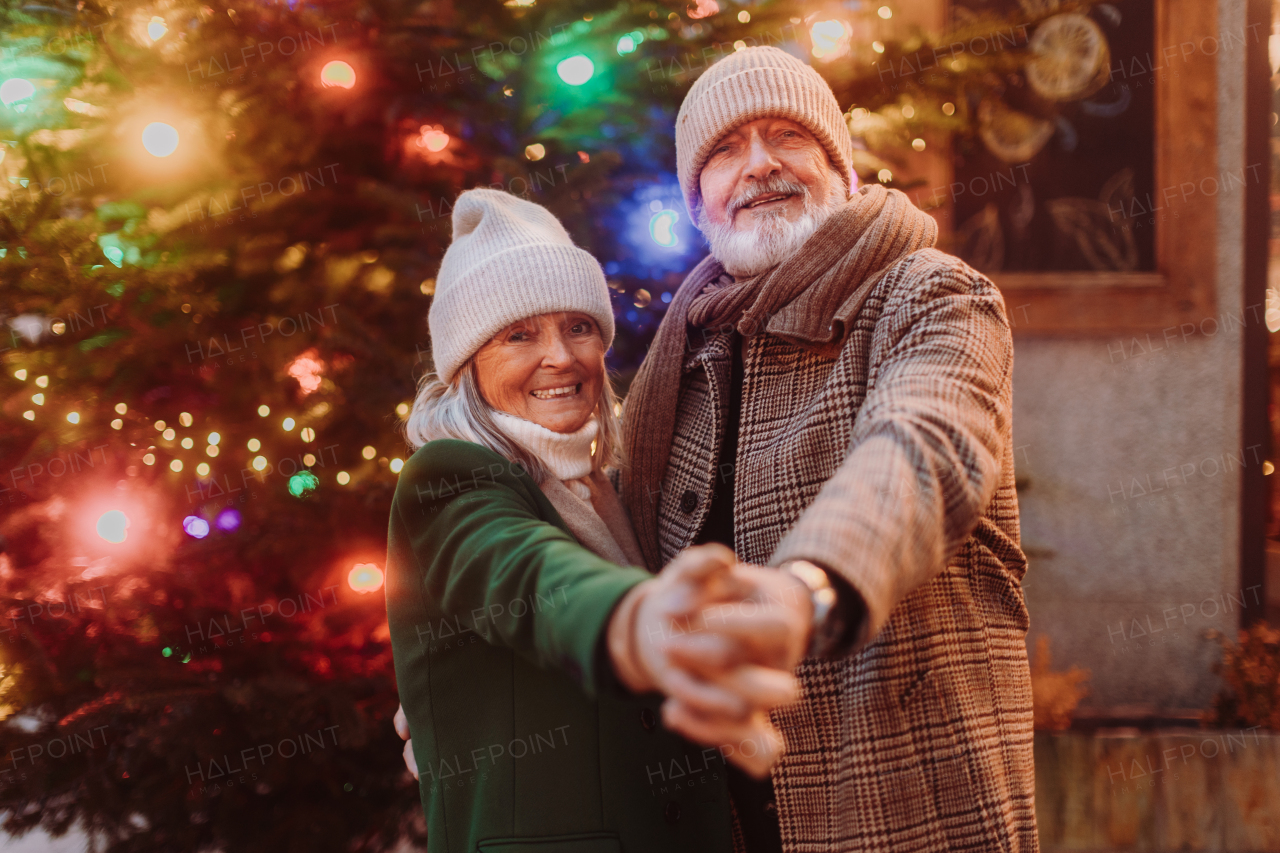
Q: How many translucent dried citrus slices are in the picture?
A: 2